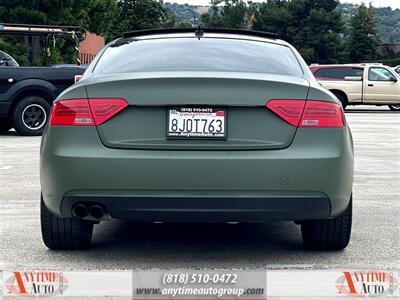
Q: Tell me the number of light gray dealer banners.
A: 1